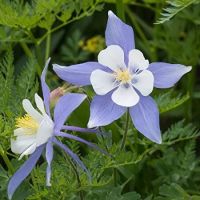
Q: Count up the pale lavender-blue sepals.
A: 9